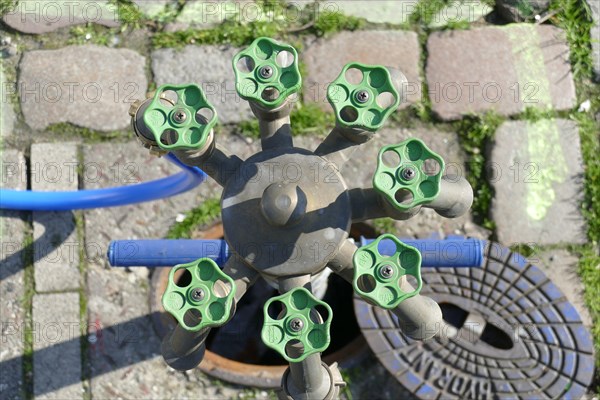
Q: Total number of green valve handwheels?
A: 7